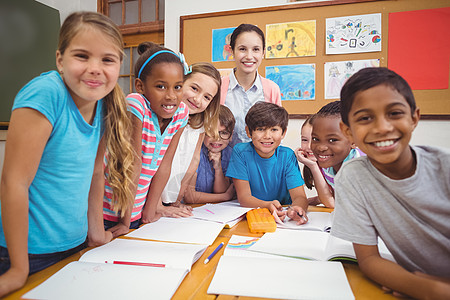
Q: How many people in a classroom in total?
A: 9